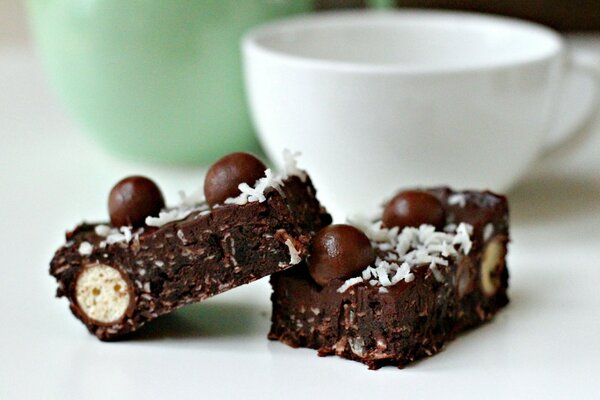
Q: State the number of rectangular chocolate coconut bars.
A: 2